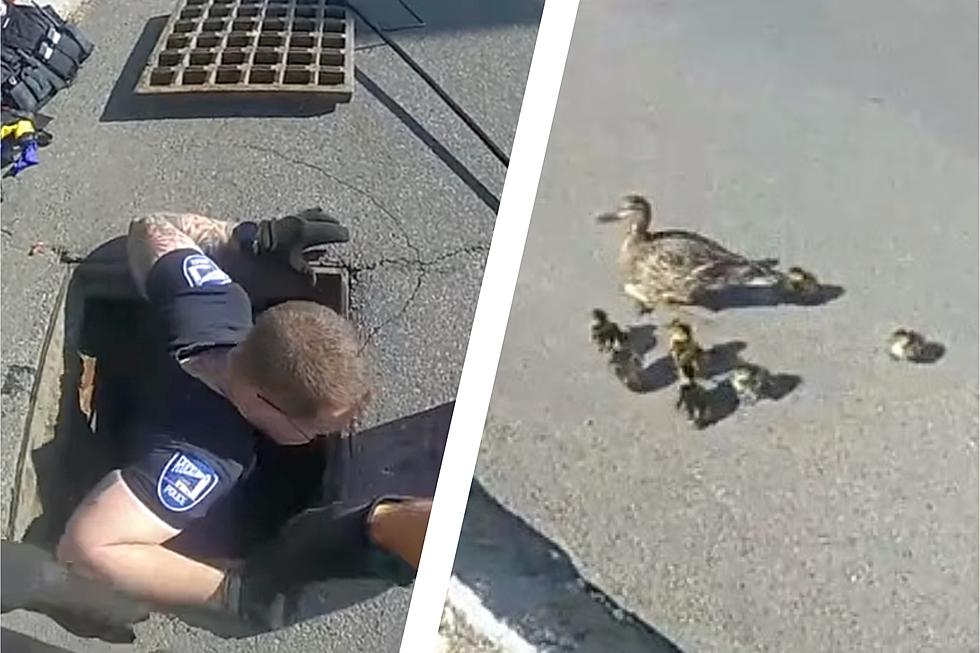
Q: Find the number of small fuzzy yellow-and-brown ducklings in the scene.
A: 7